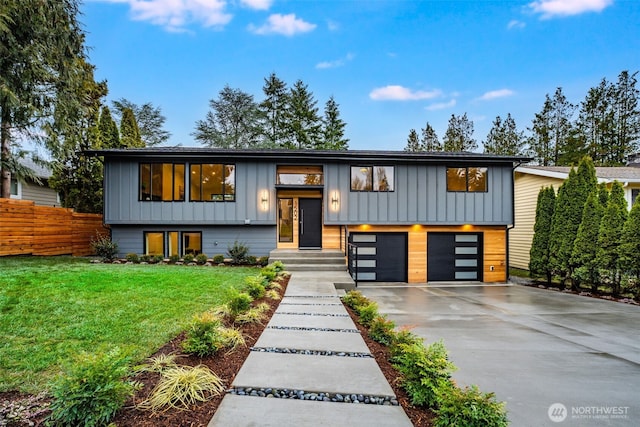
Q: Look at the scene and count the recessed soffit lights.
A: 3